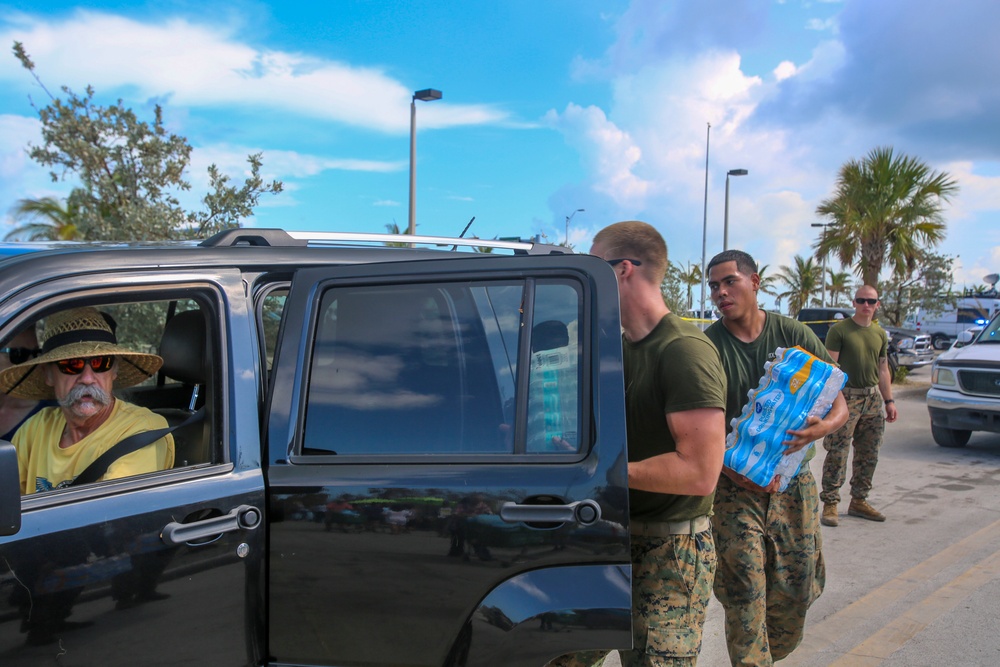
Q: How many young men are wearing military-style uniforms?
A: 3